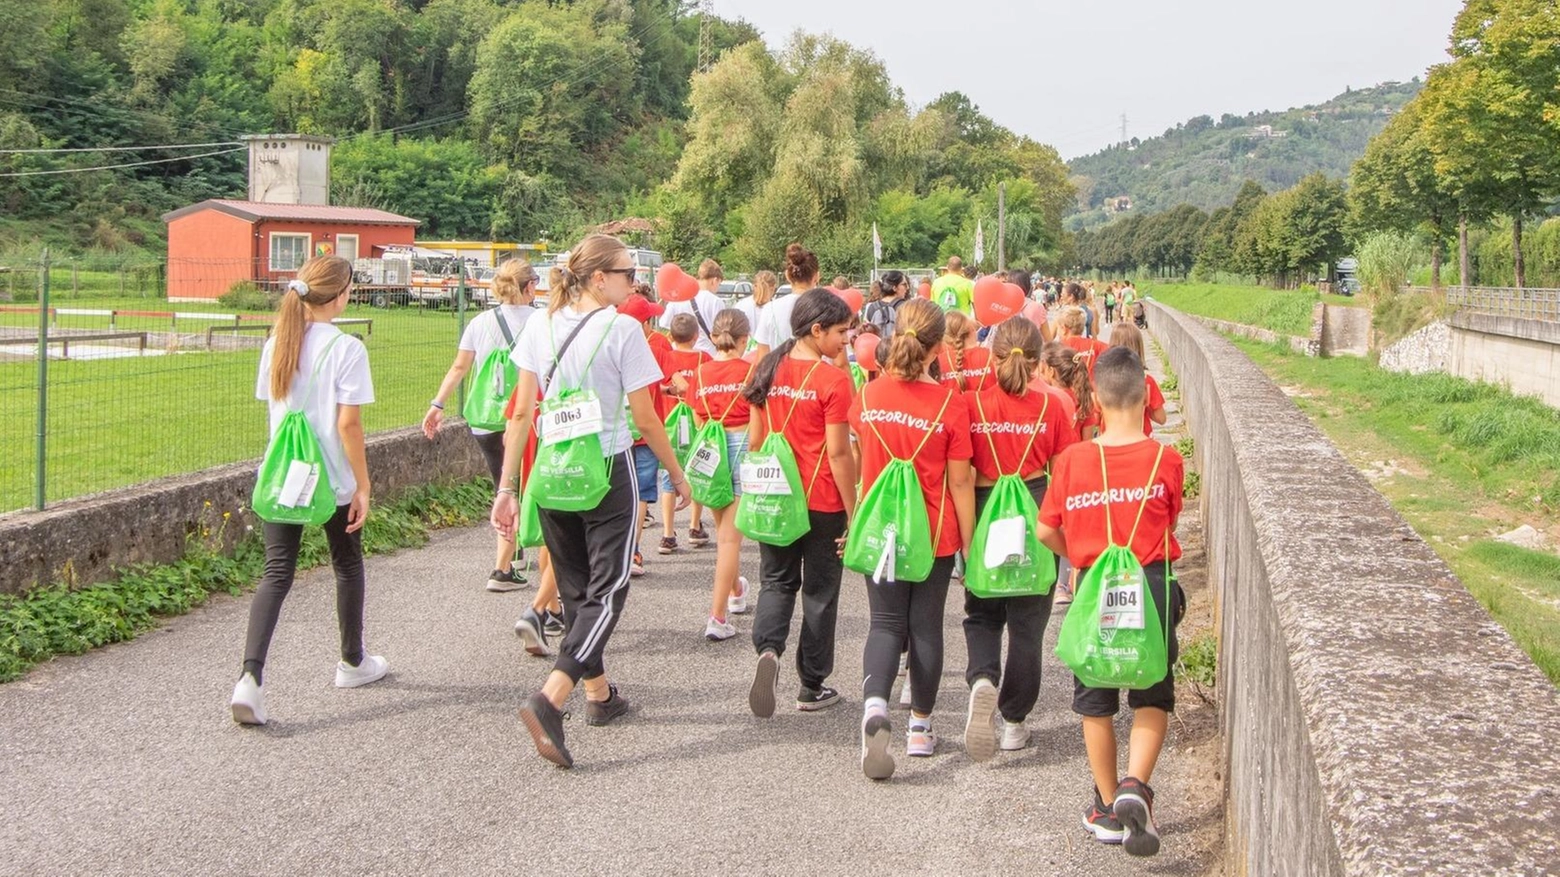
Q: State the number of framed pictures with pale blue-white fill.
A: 0